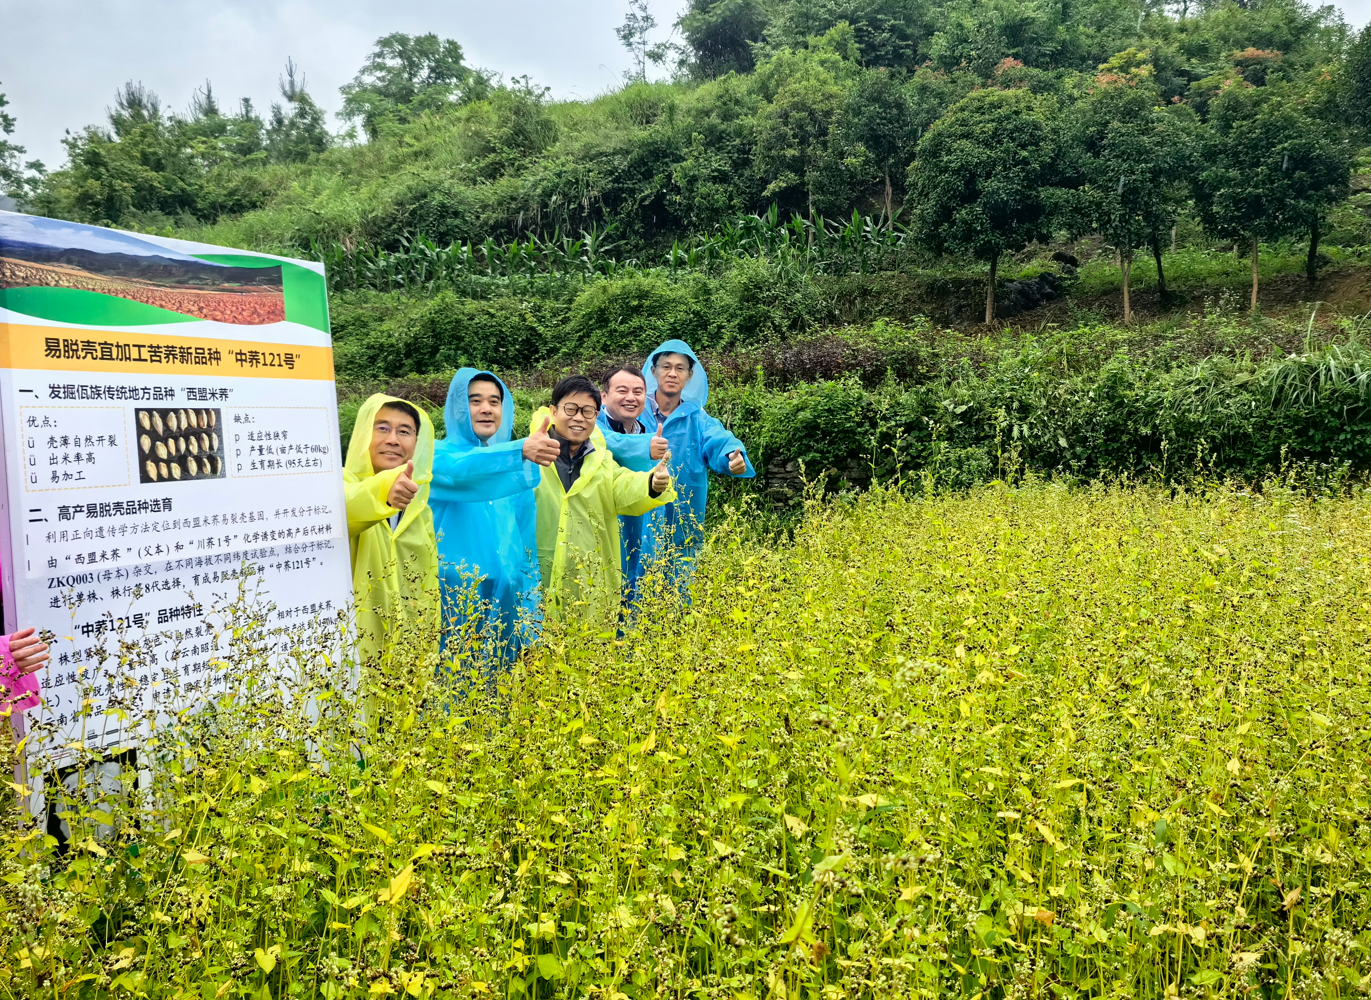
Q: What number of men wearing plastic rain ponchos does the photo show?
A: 5